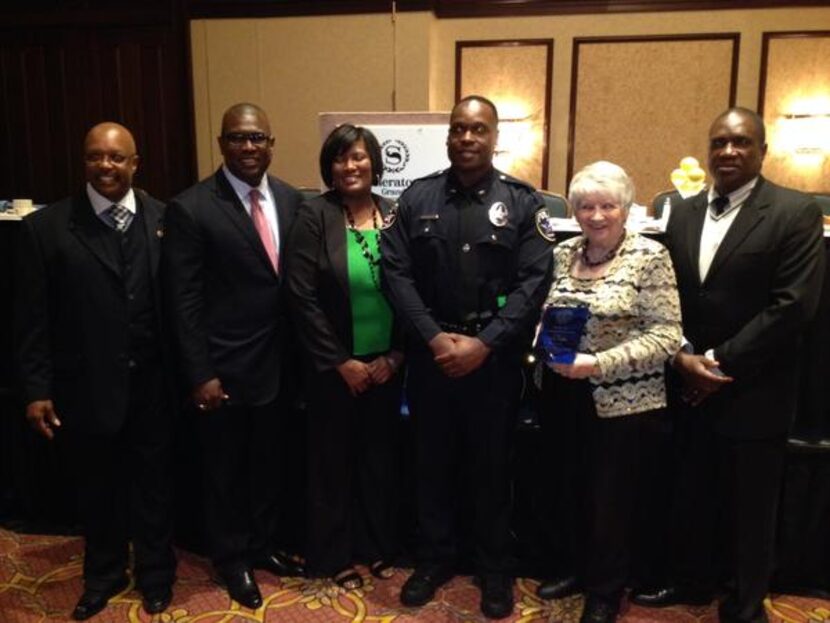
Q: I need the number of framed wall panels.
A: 3